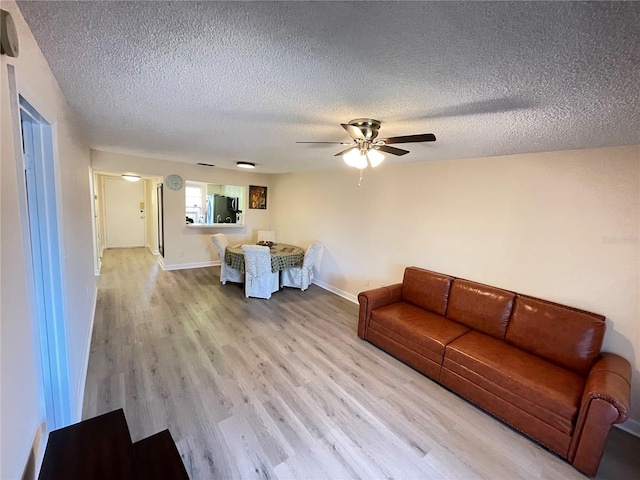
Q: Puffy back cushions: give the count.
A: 3